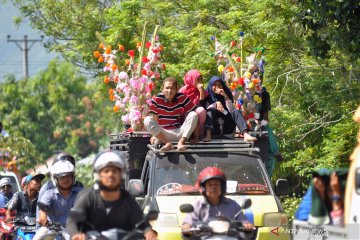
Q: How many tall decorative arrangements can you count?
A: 2